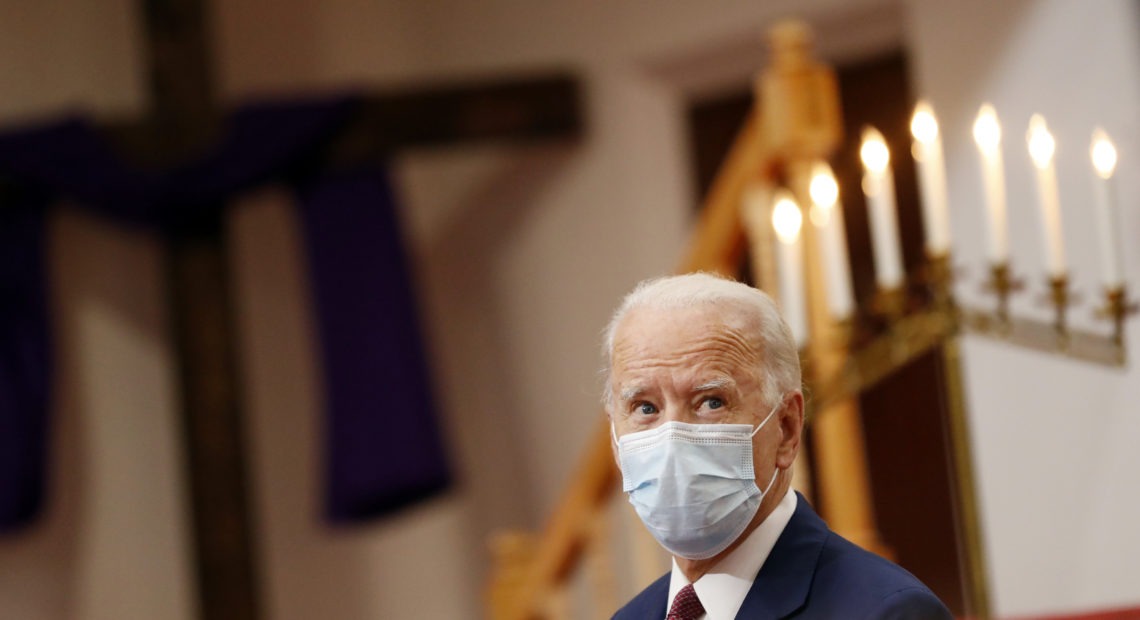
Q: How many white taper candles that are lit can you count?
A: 7